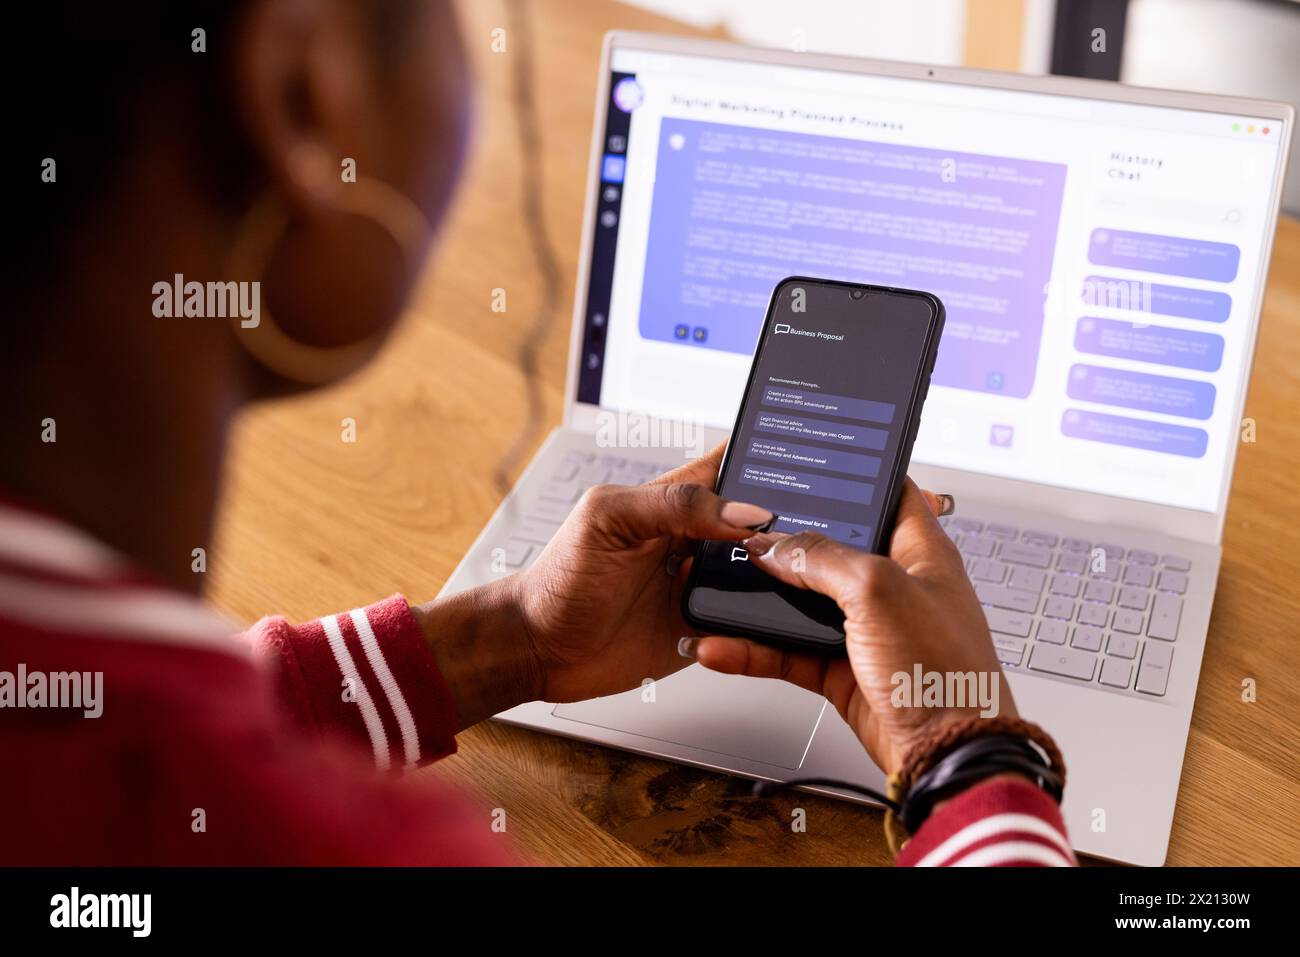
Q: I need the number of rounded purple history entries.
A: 5